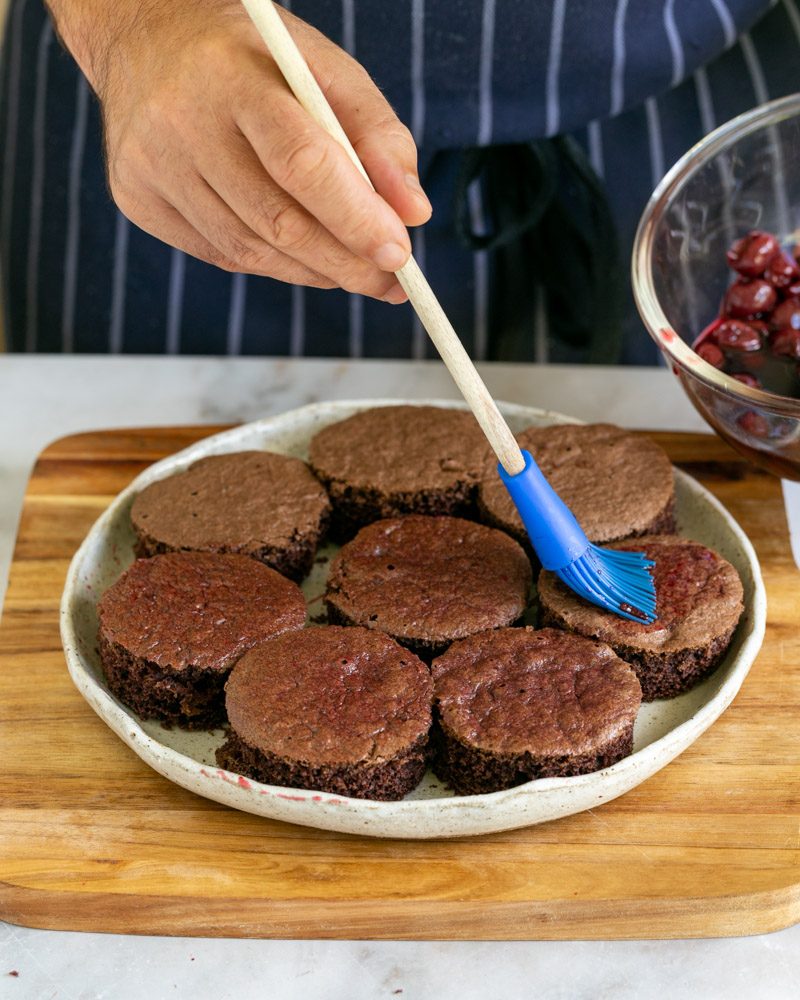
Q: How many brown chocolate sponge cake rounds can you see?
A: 8